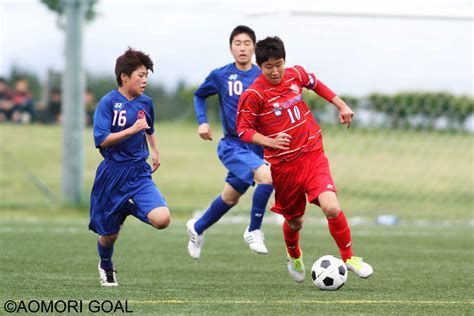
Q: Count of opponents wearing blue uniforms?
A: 2